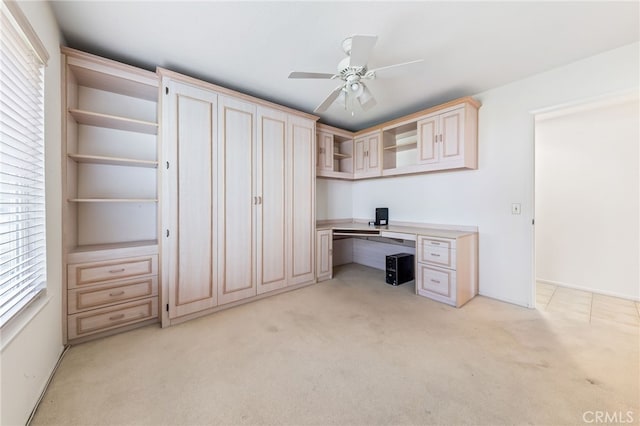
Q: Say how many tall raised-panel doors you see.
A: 4